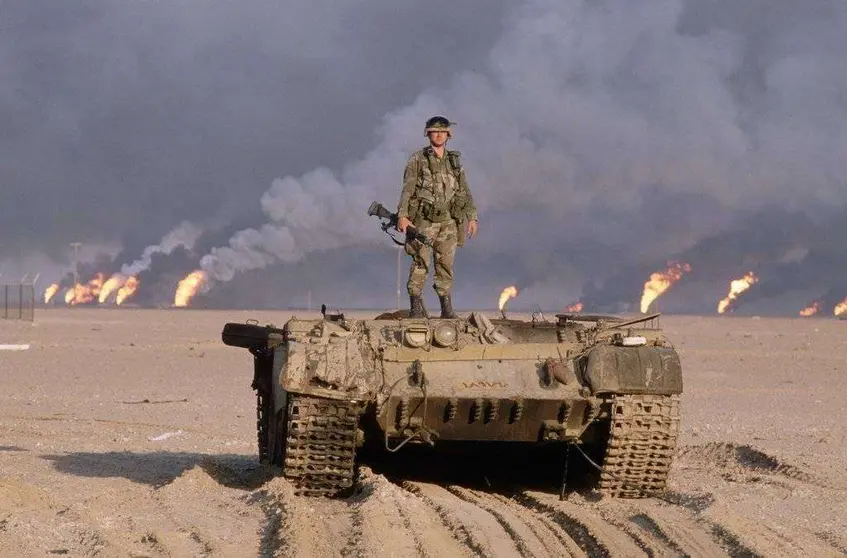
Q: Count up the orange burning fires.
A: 11